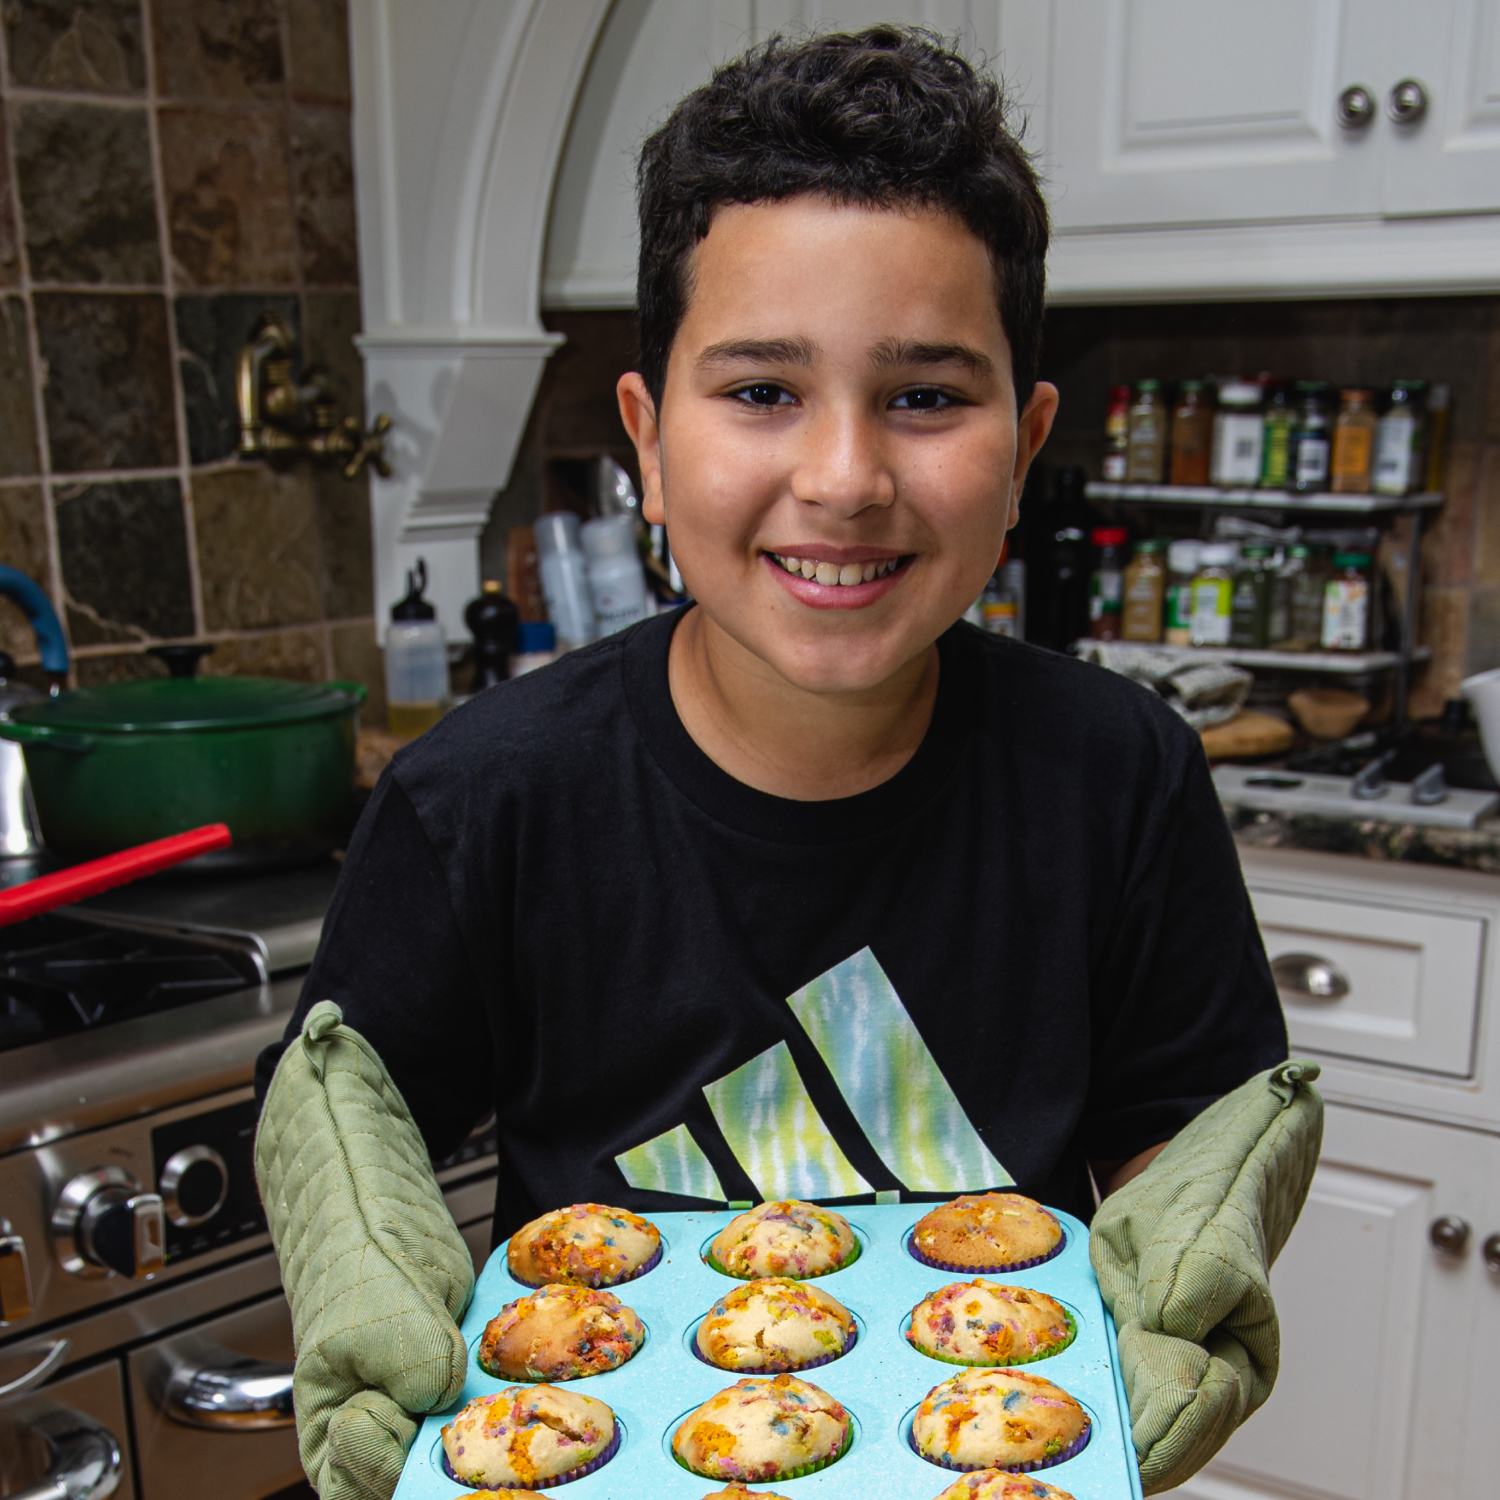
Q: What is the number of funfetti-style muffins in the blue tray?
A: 12